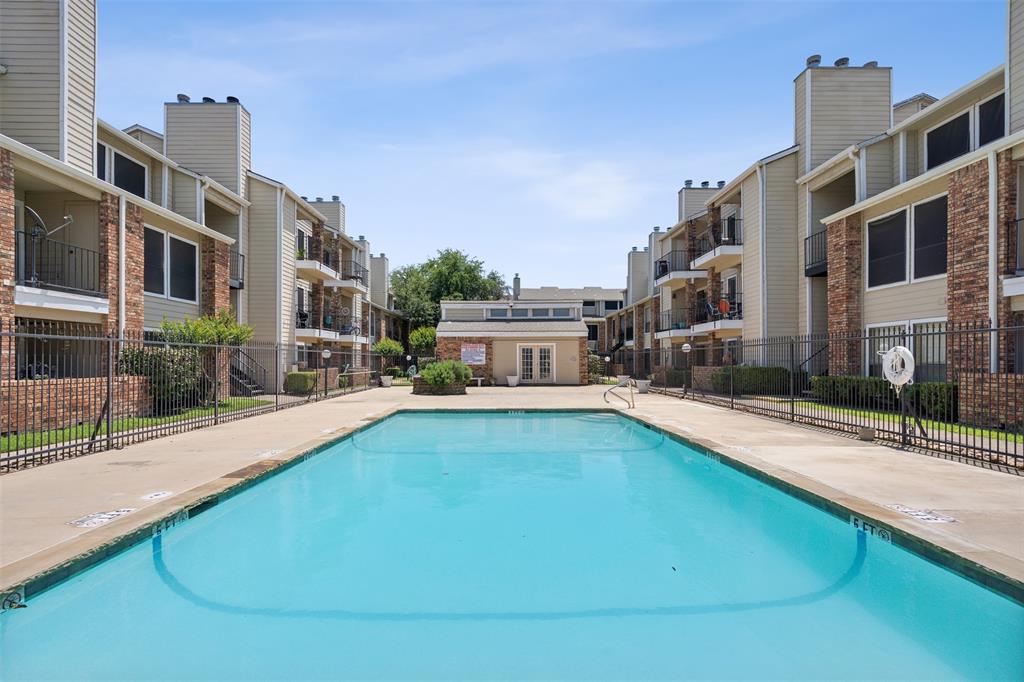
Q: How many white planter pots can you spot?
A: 4